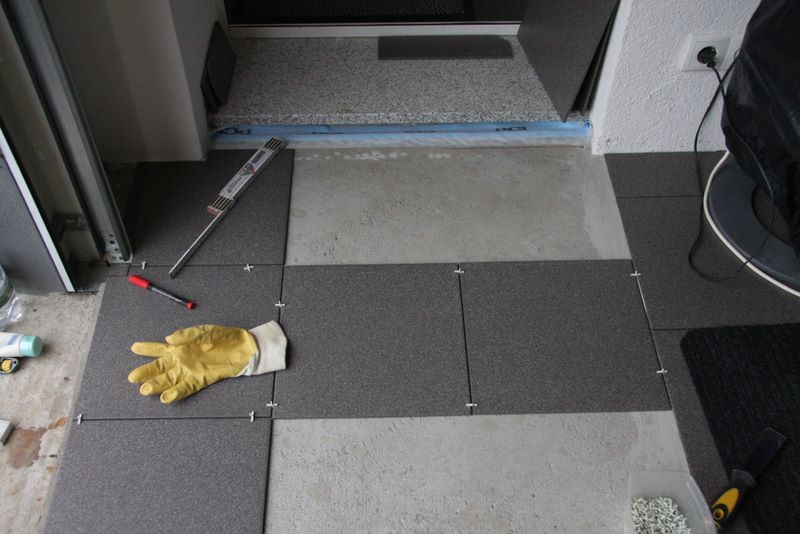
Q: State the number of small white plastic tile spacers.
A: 10